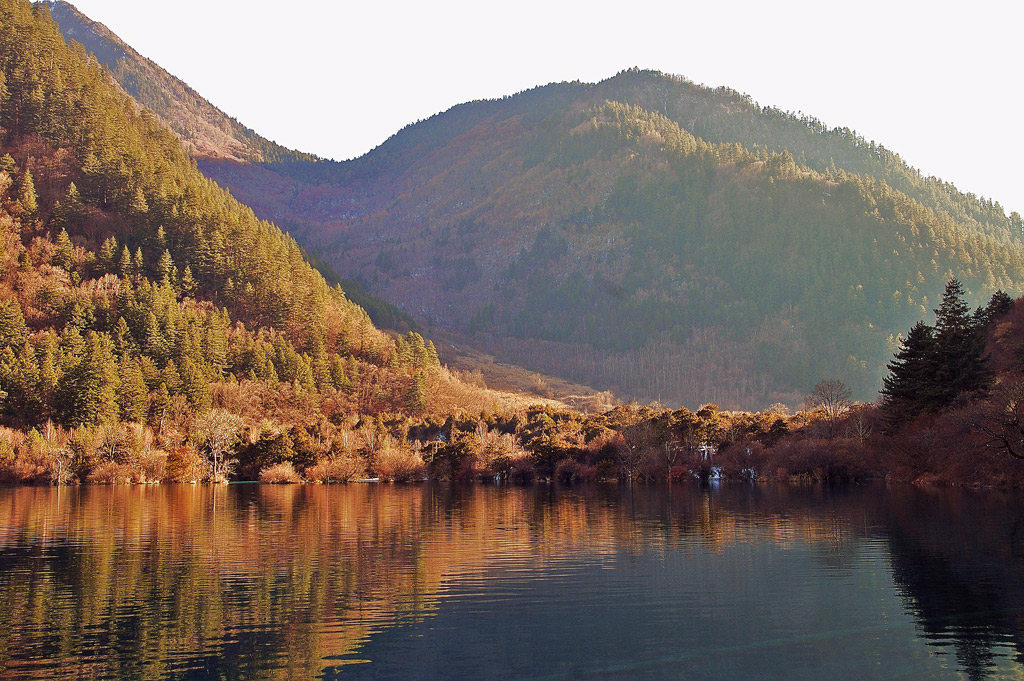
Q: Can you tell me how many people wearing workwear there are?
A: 0